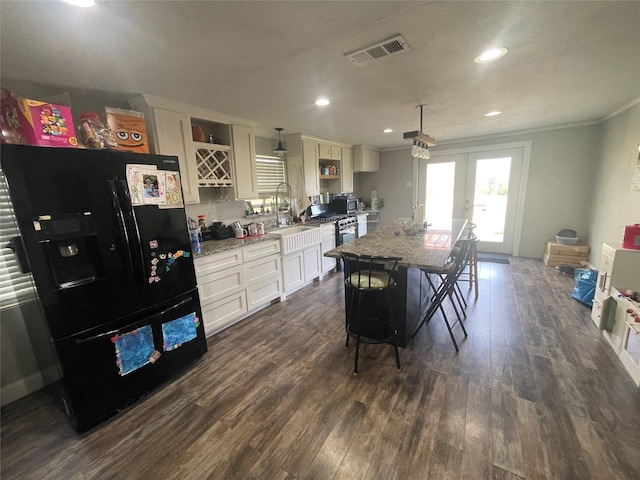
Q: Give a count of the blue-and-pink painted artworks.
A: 2